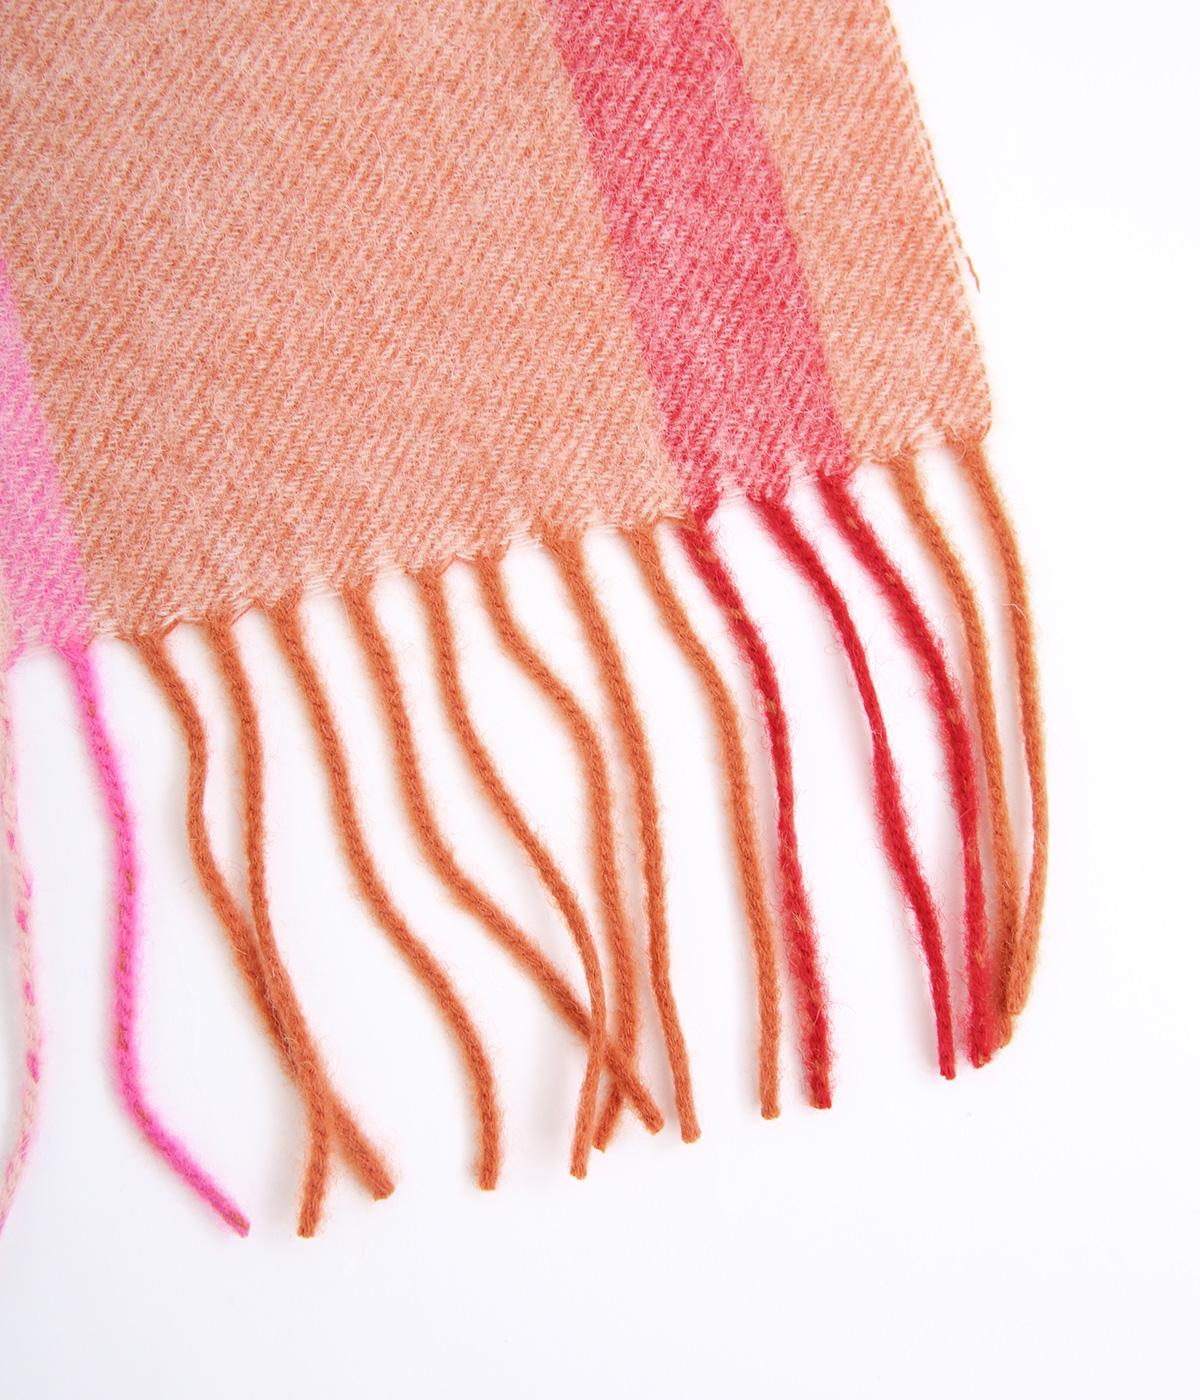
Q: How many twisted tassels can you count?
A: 15